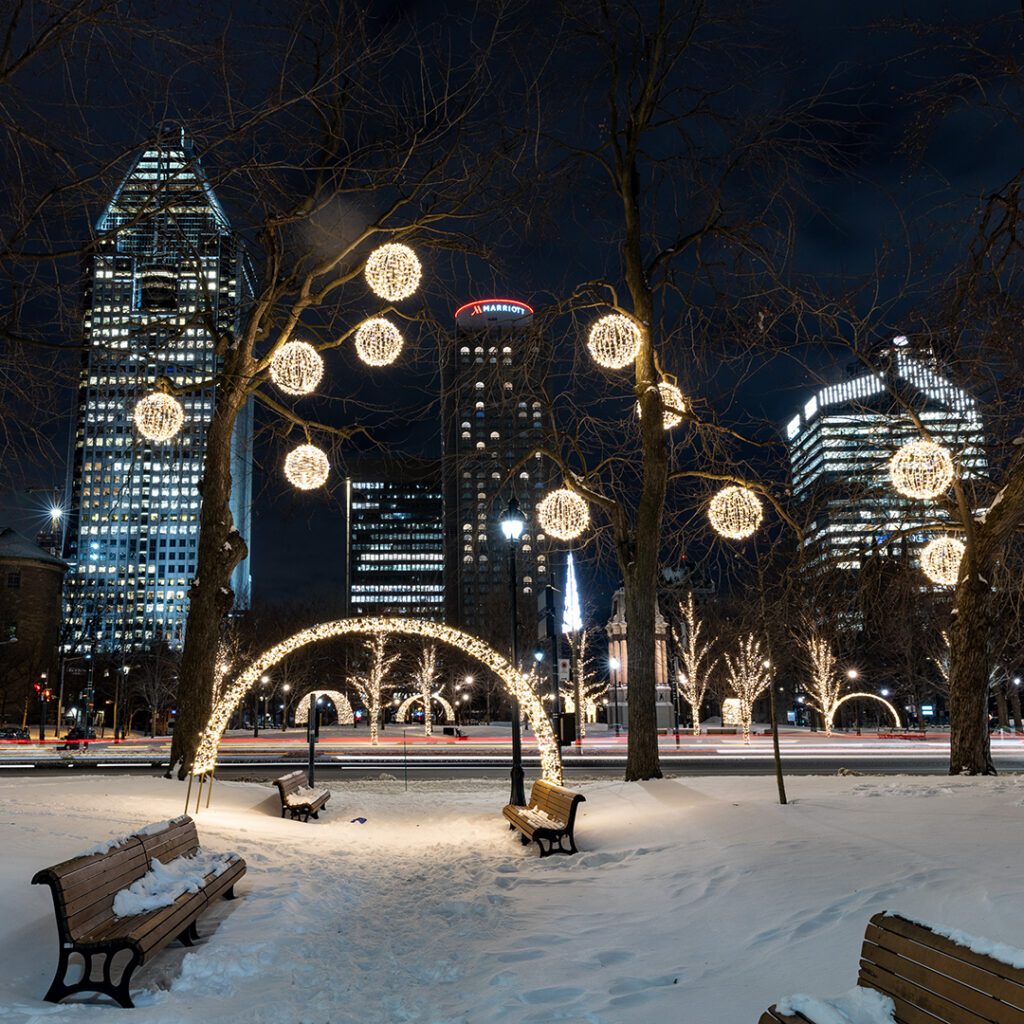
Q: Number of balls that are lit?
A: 11